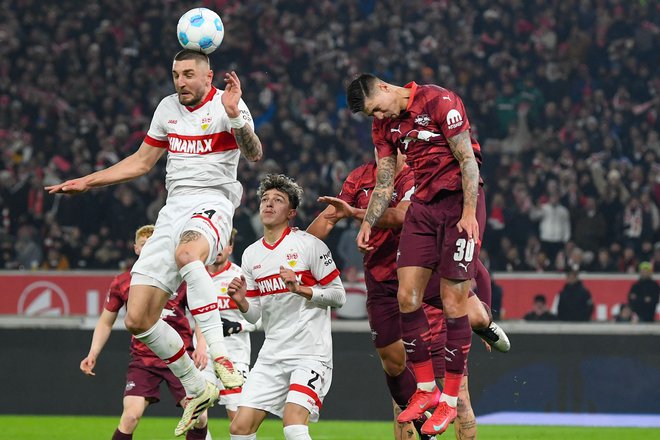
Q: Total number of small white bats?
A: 0